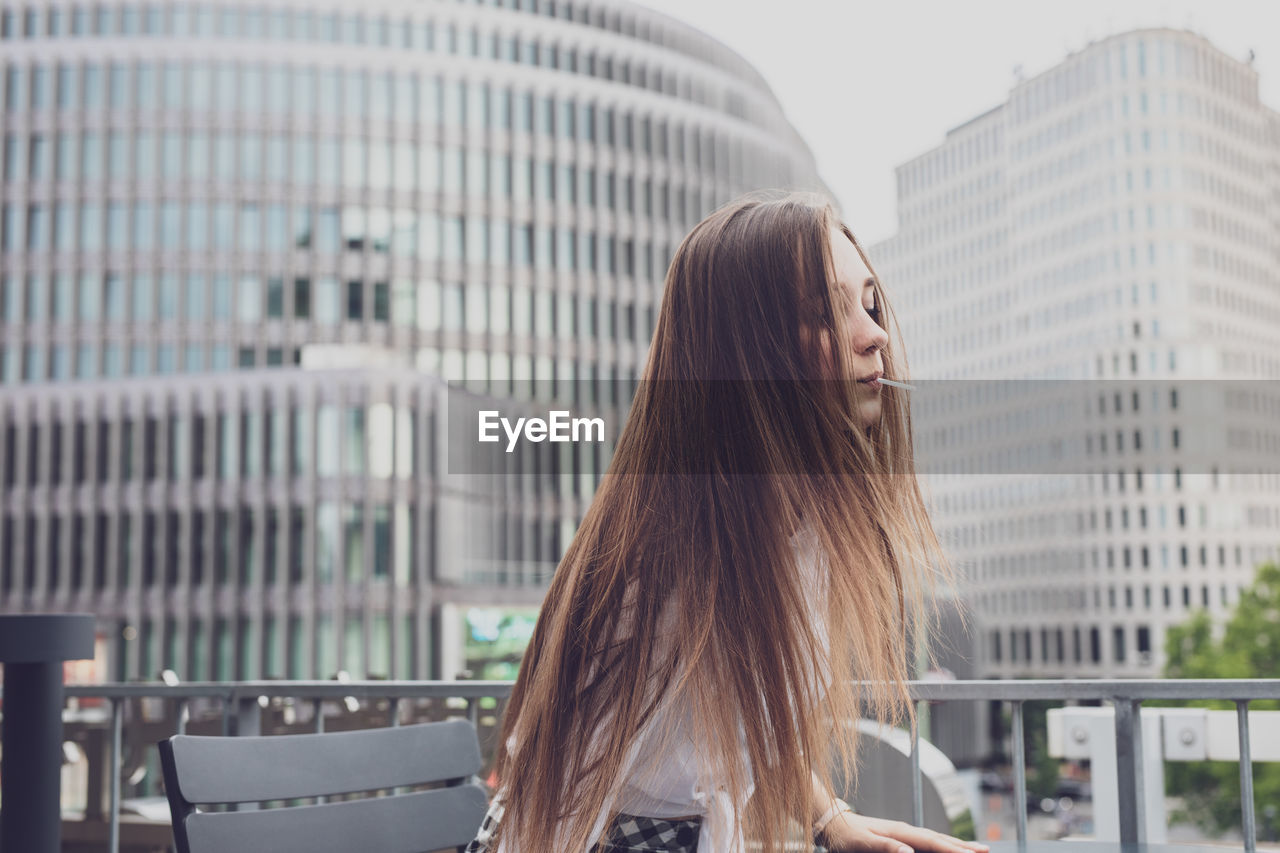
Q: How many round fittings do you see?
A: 2